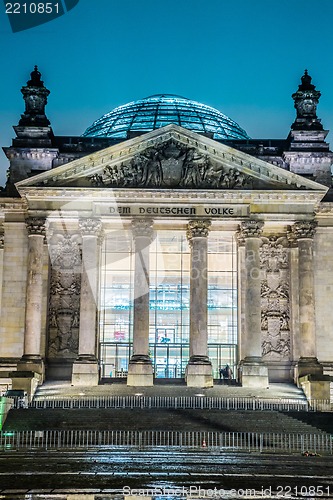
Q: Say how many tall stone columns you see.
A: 6